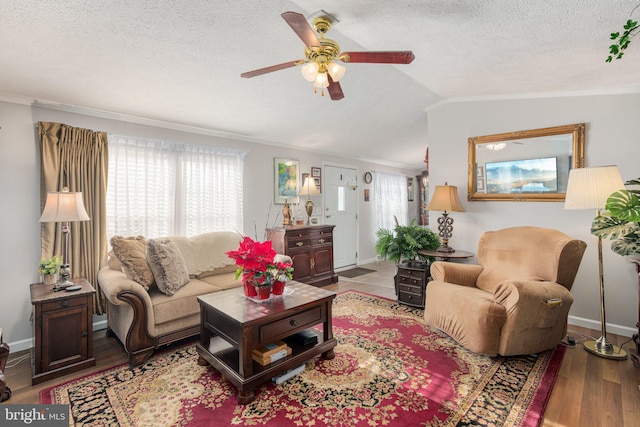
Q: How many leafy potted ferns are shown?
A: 1